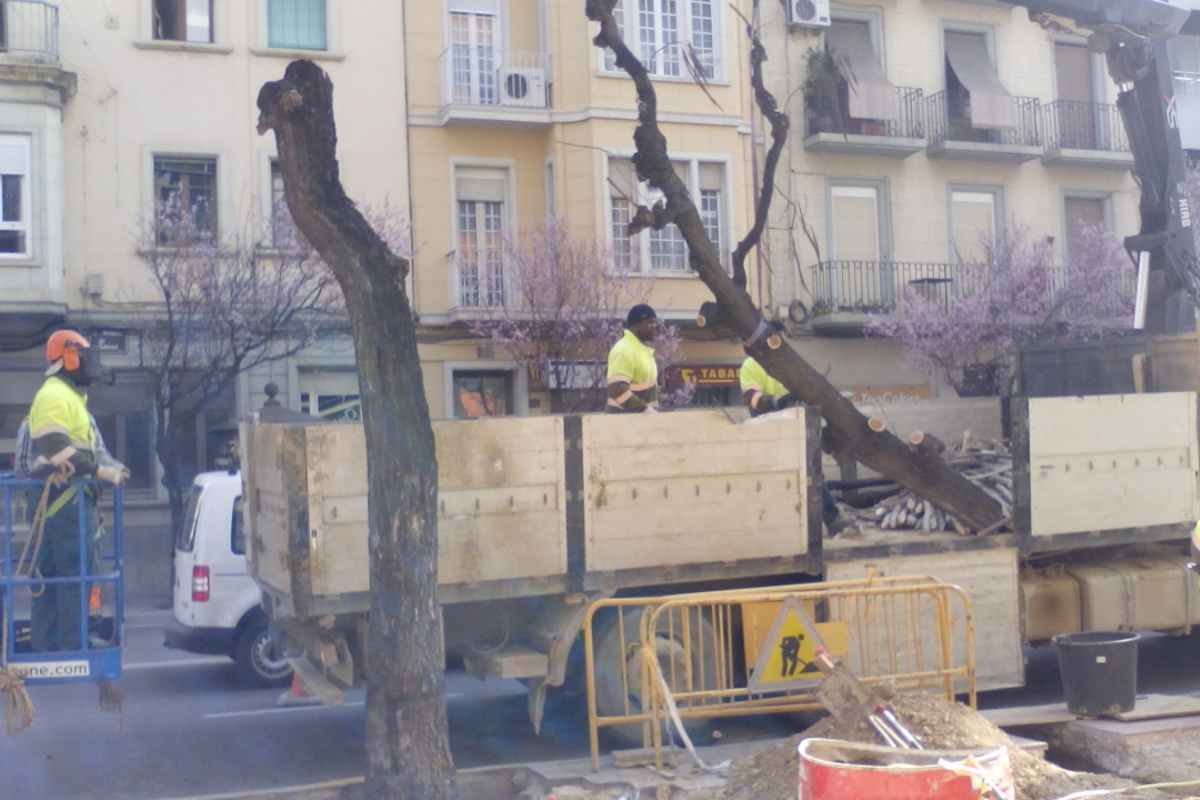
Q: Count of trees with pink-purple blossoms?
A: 3